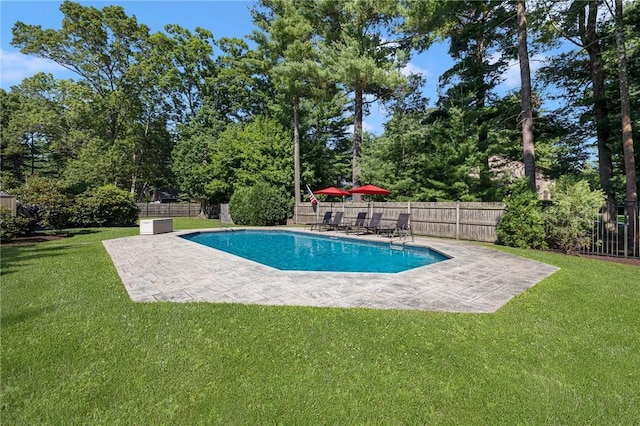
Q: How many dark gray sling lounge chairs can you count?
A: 5